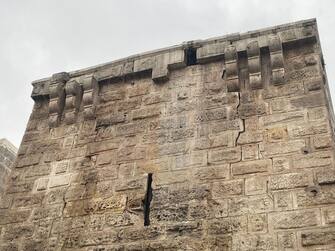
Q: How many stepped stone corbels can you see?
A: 6